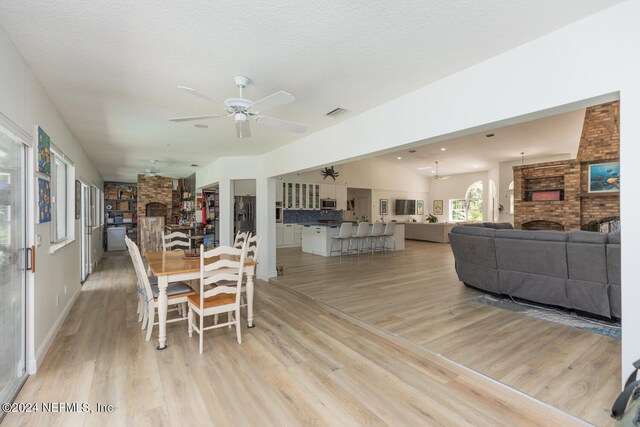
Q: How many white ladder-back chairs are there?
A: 6